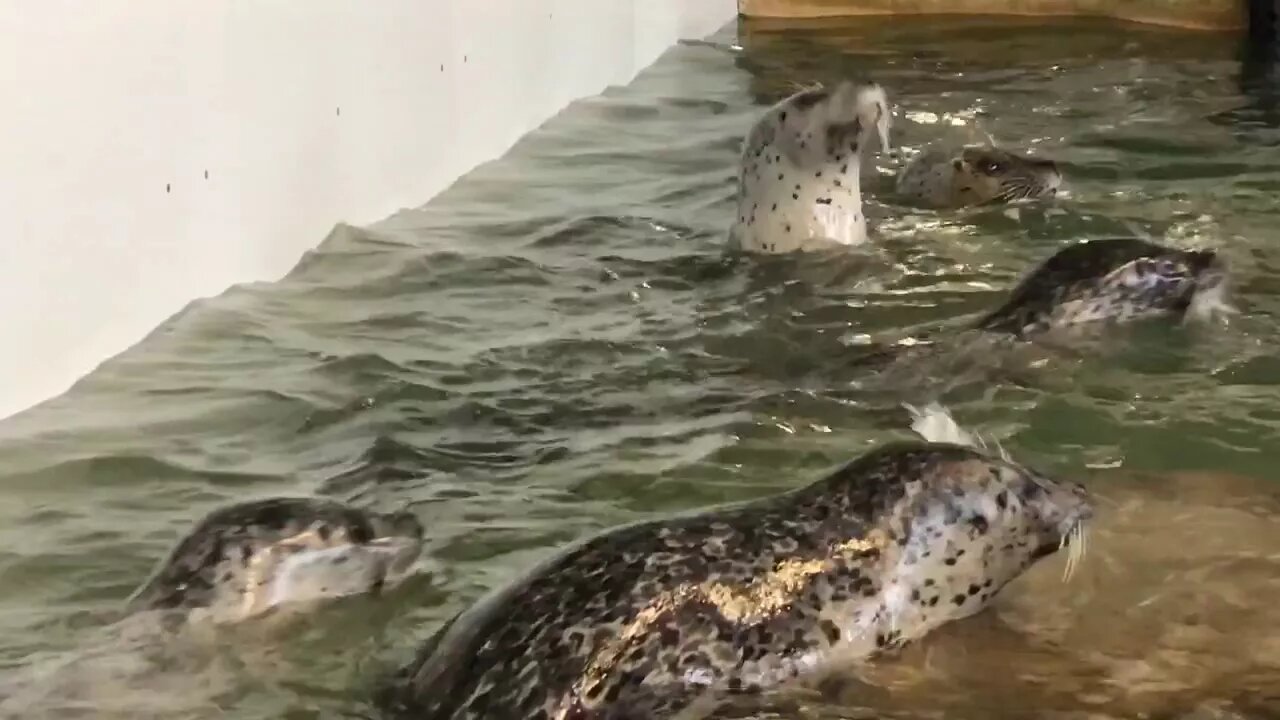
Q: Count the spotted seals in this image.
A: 5